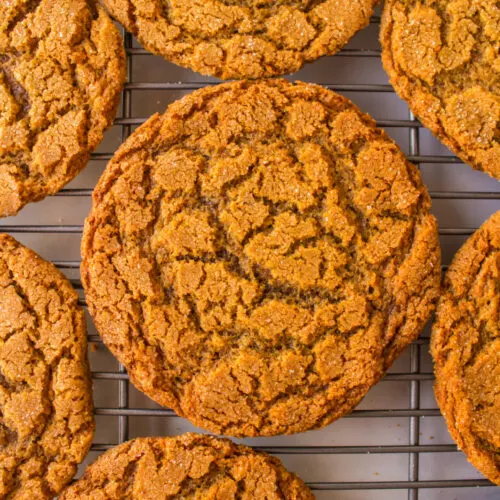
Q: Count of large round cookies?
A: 7